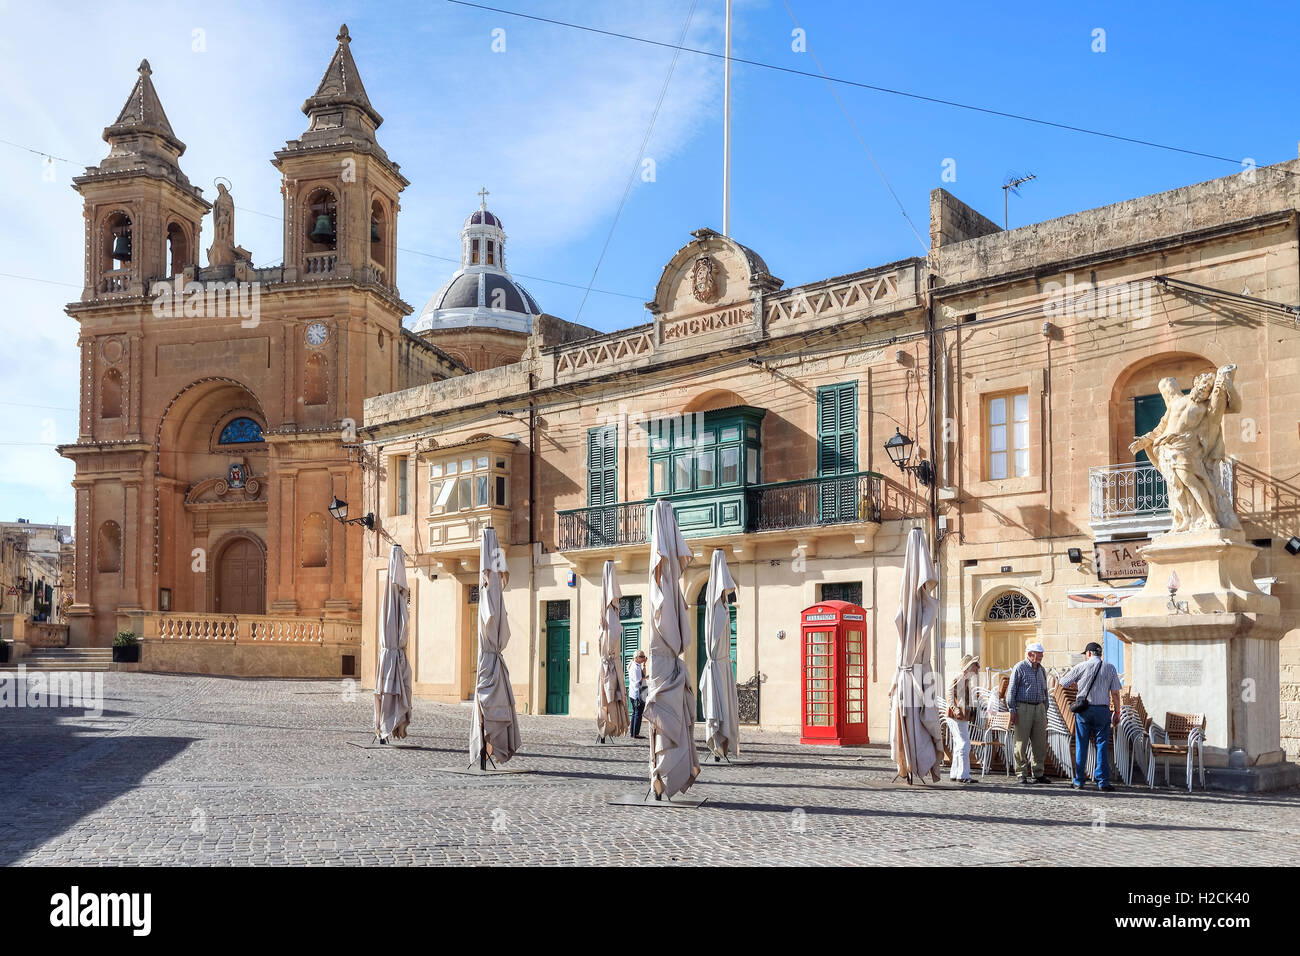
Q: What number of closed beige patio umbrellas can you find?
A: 6